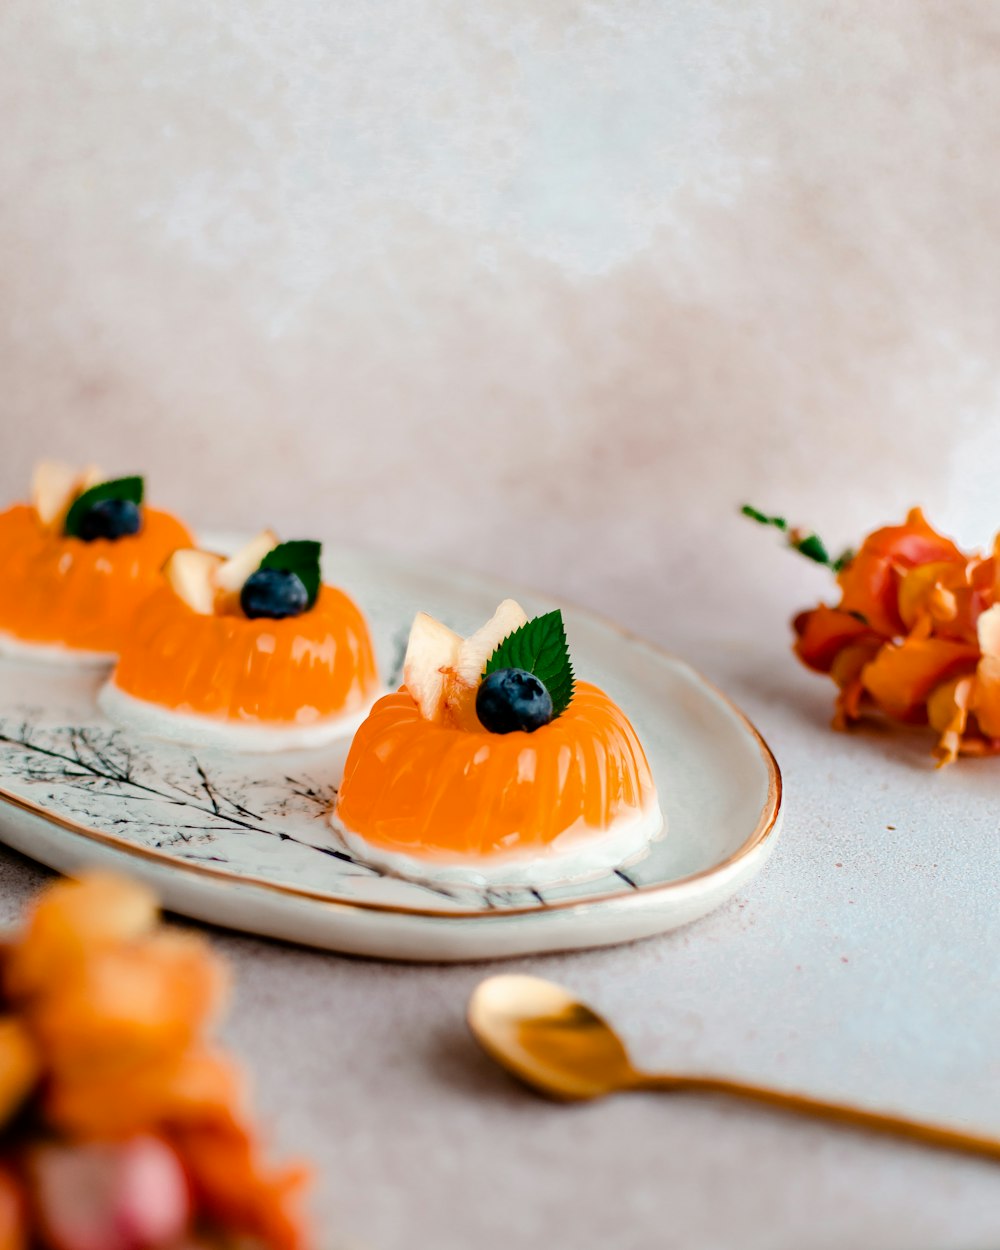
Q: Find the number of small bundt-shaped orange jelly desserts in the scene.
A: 3